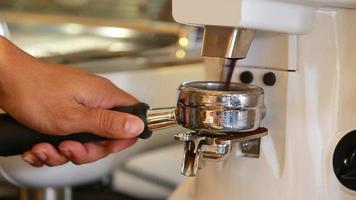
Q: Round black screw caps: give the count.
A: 2